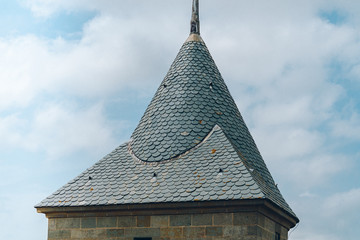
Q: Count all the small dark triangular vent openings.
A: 5